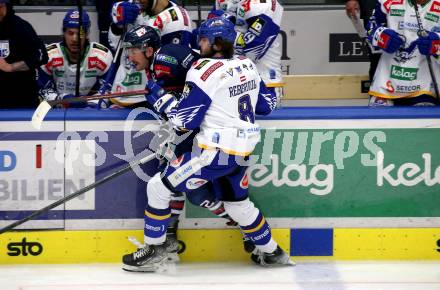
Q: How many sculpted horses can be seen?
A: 0